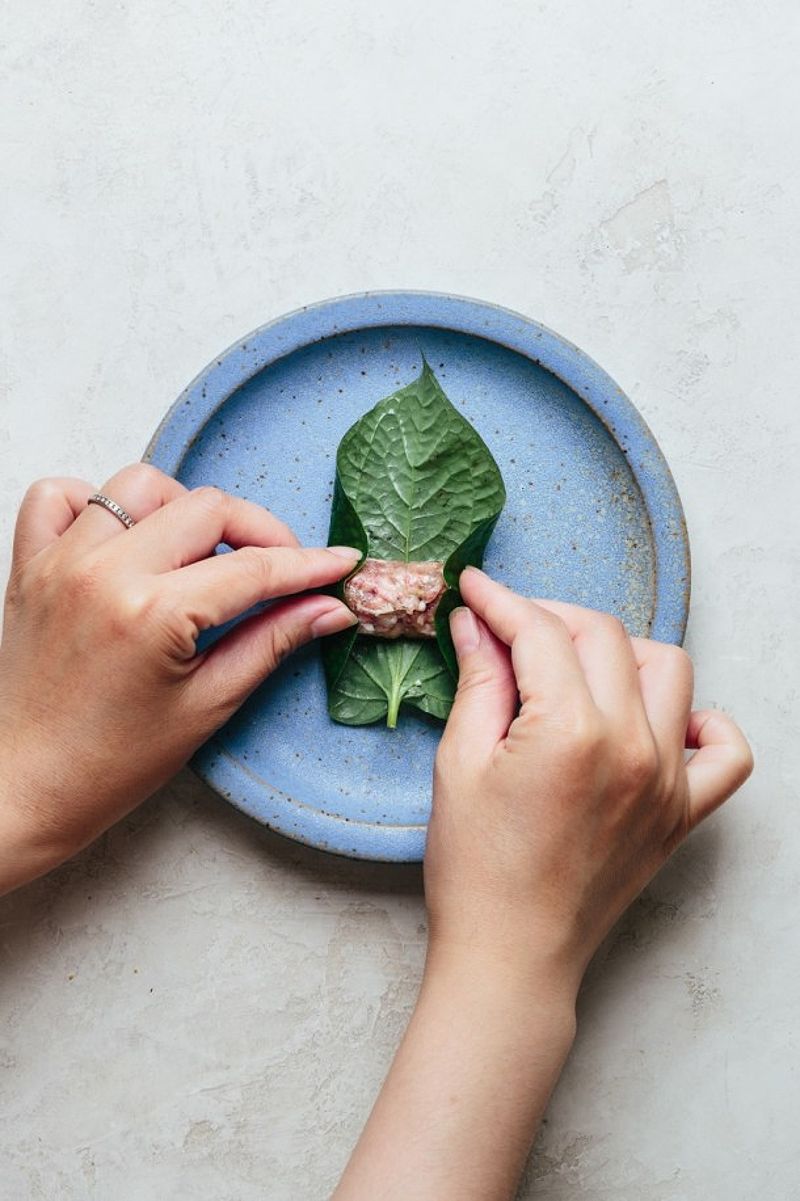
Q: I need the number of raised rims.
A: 1